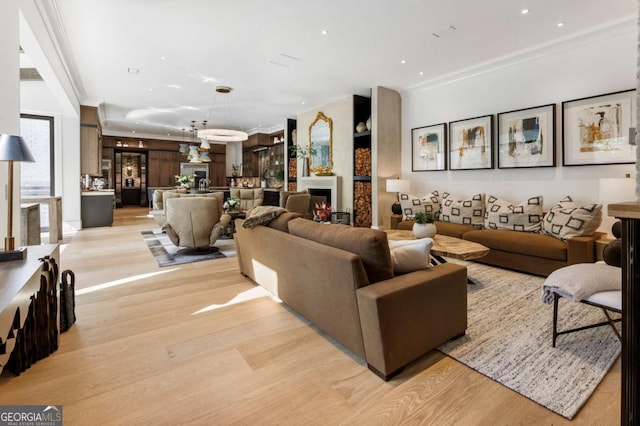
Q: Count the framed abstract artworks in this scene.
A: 4